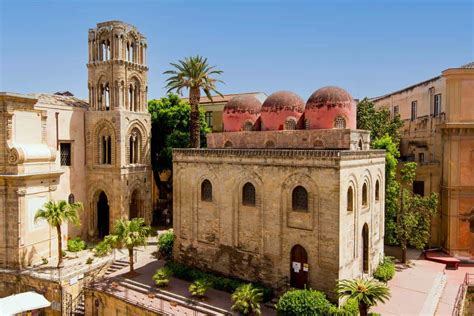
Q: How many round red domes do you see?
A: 3